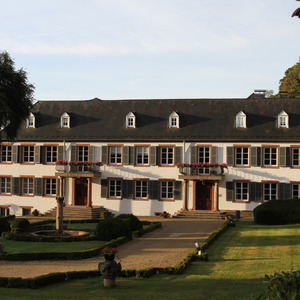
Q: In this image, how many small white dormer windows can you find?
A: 6